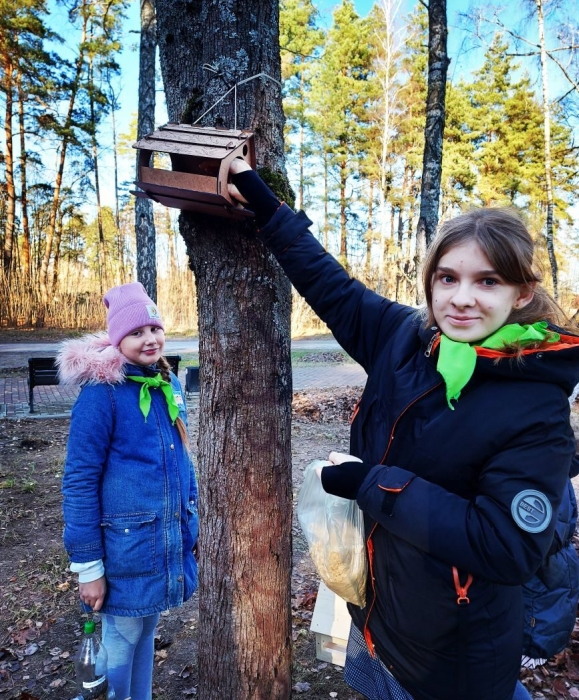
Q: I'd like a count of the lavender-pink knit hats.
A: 1